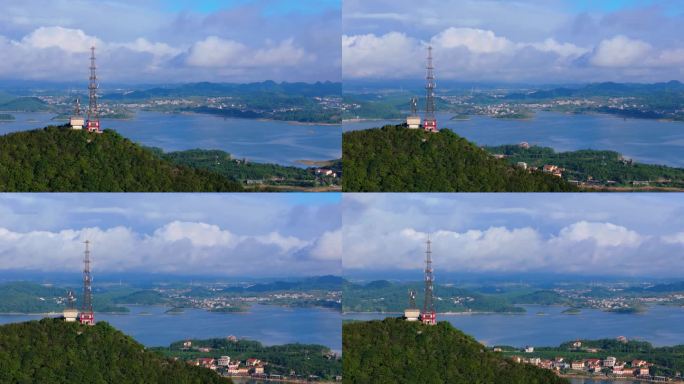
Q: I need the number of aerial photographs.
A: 4